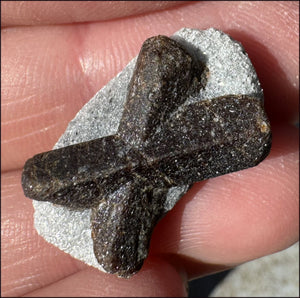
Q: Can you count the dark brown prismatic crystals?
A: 2